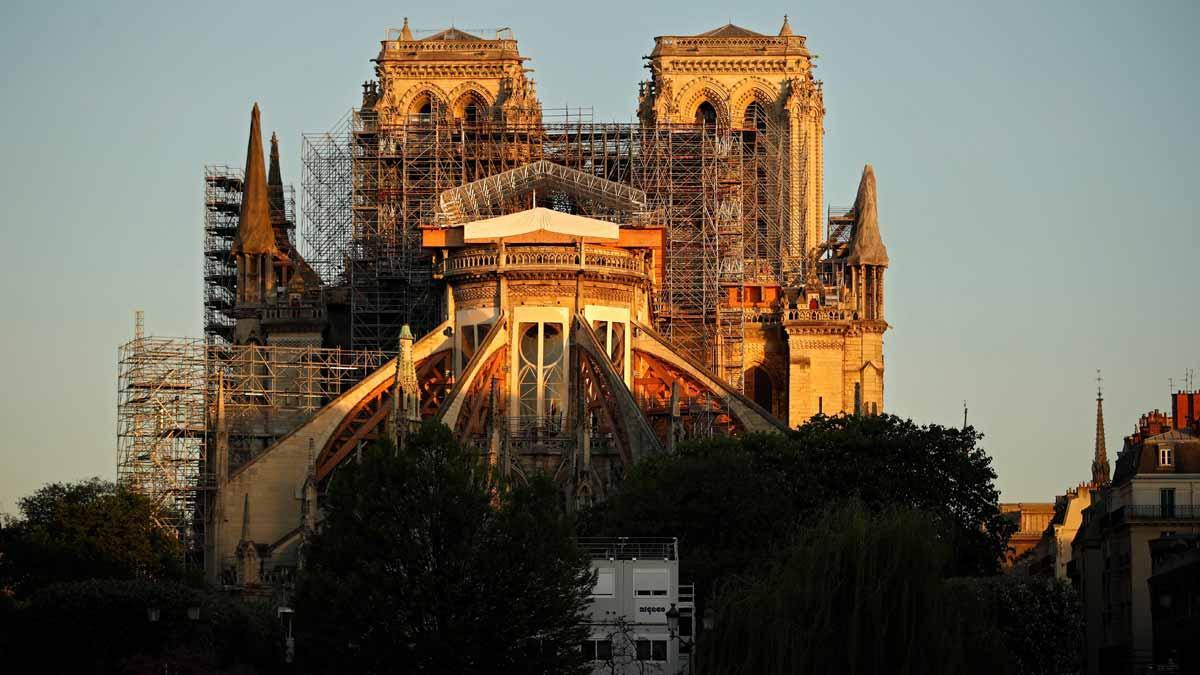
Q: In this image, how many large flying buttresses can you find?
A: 4